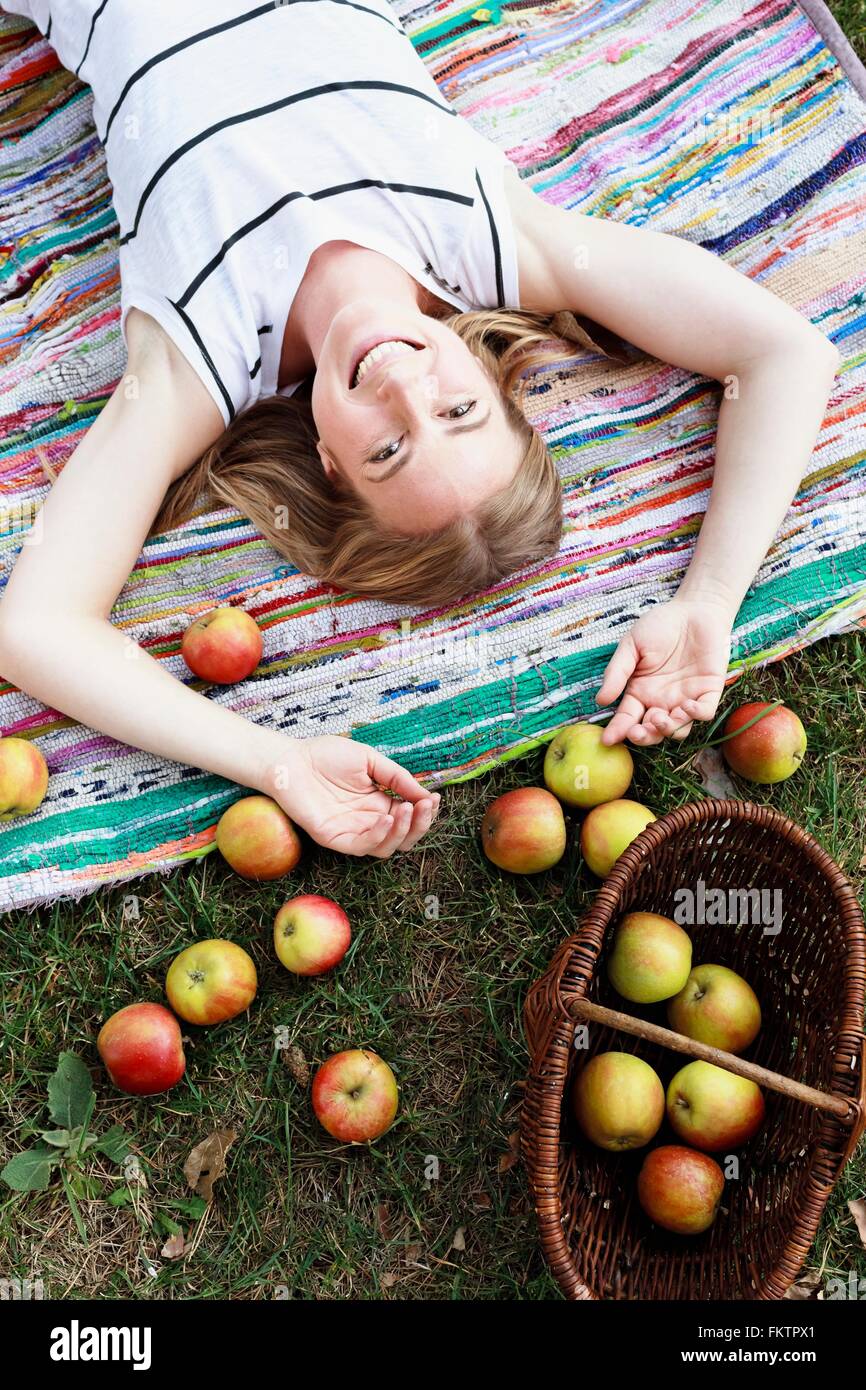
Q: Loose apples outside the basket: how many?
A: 11